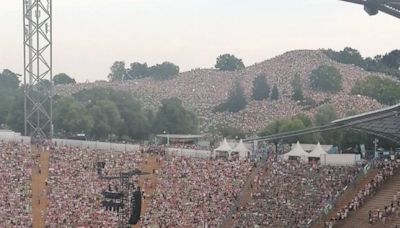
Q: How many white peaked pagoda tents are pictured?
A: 4